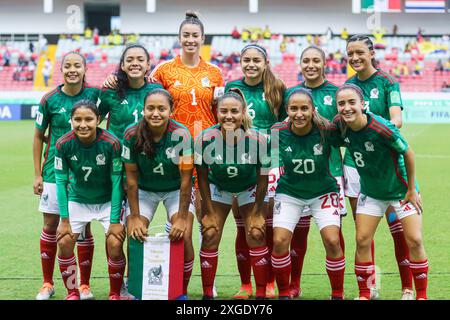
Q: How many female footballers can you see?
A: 11